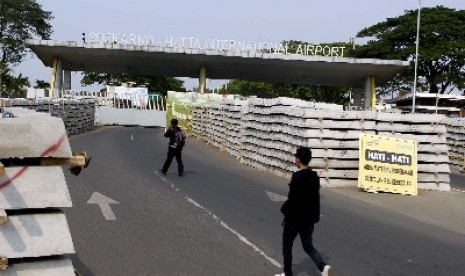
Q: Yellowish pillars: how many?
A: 3